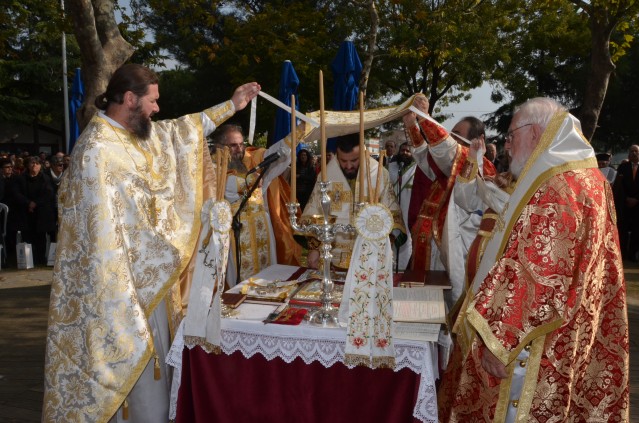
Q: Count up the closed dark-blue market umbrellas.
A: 3